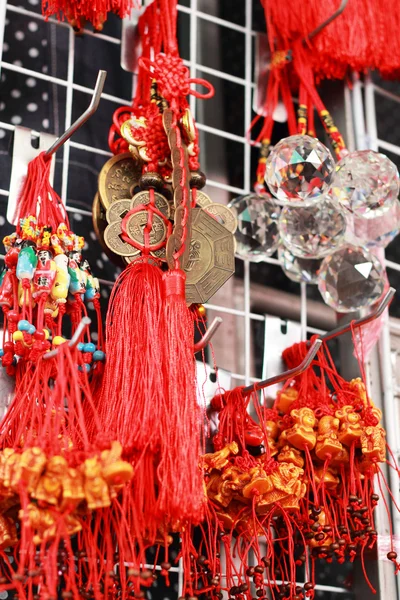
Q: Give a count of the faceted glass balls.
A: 7